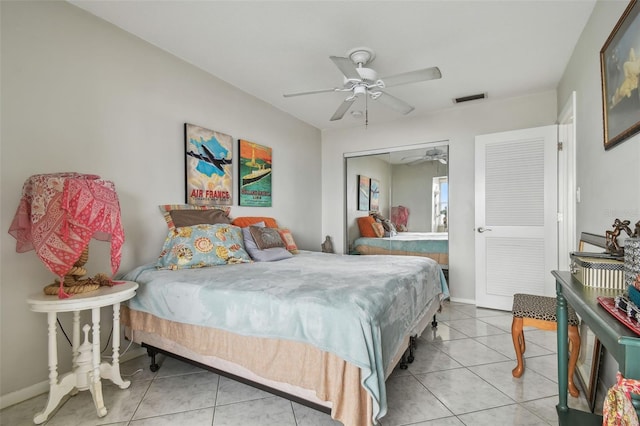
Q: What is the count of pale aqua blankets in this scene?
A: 1